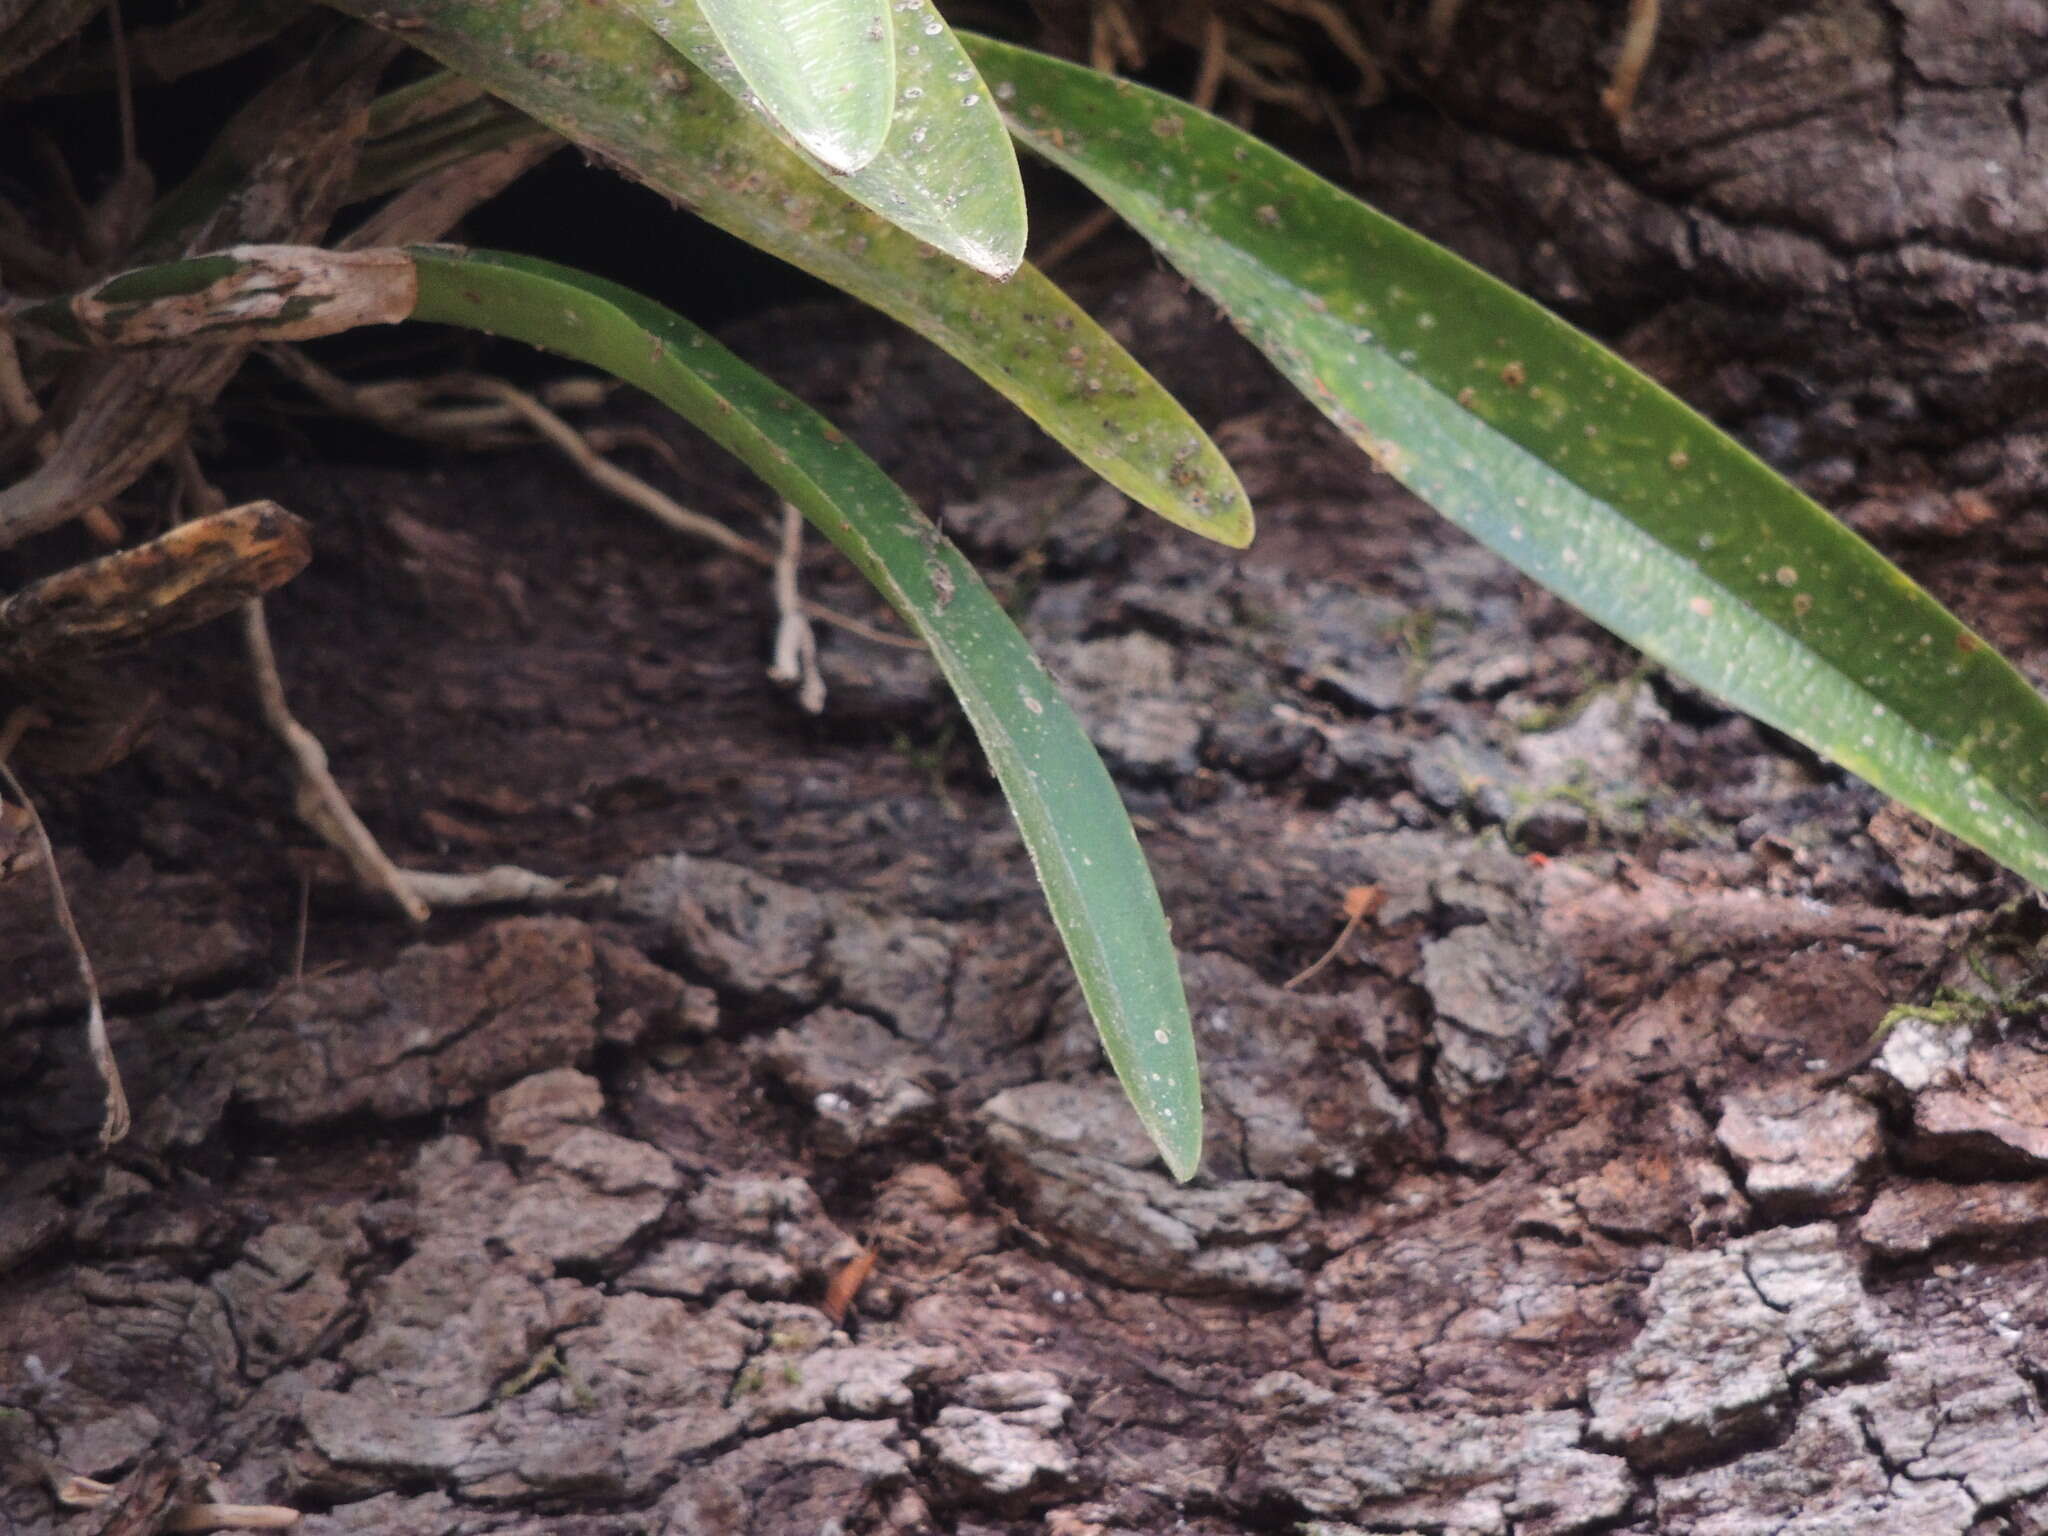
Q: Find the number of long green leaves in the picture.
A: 5